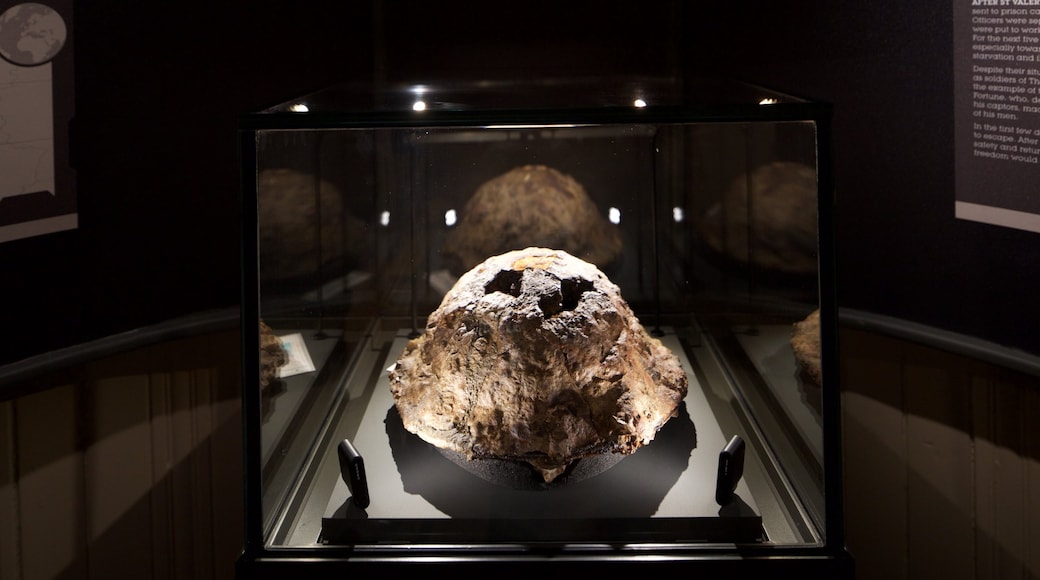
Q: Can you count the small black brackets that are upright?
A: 2